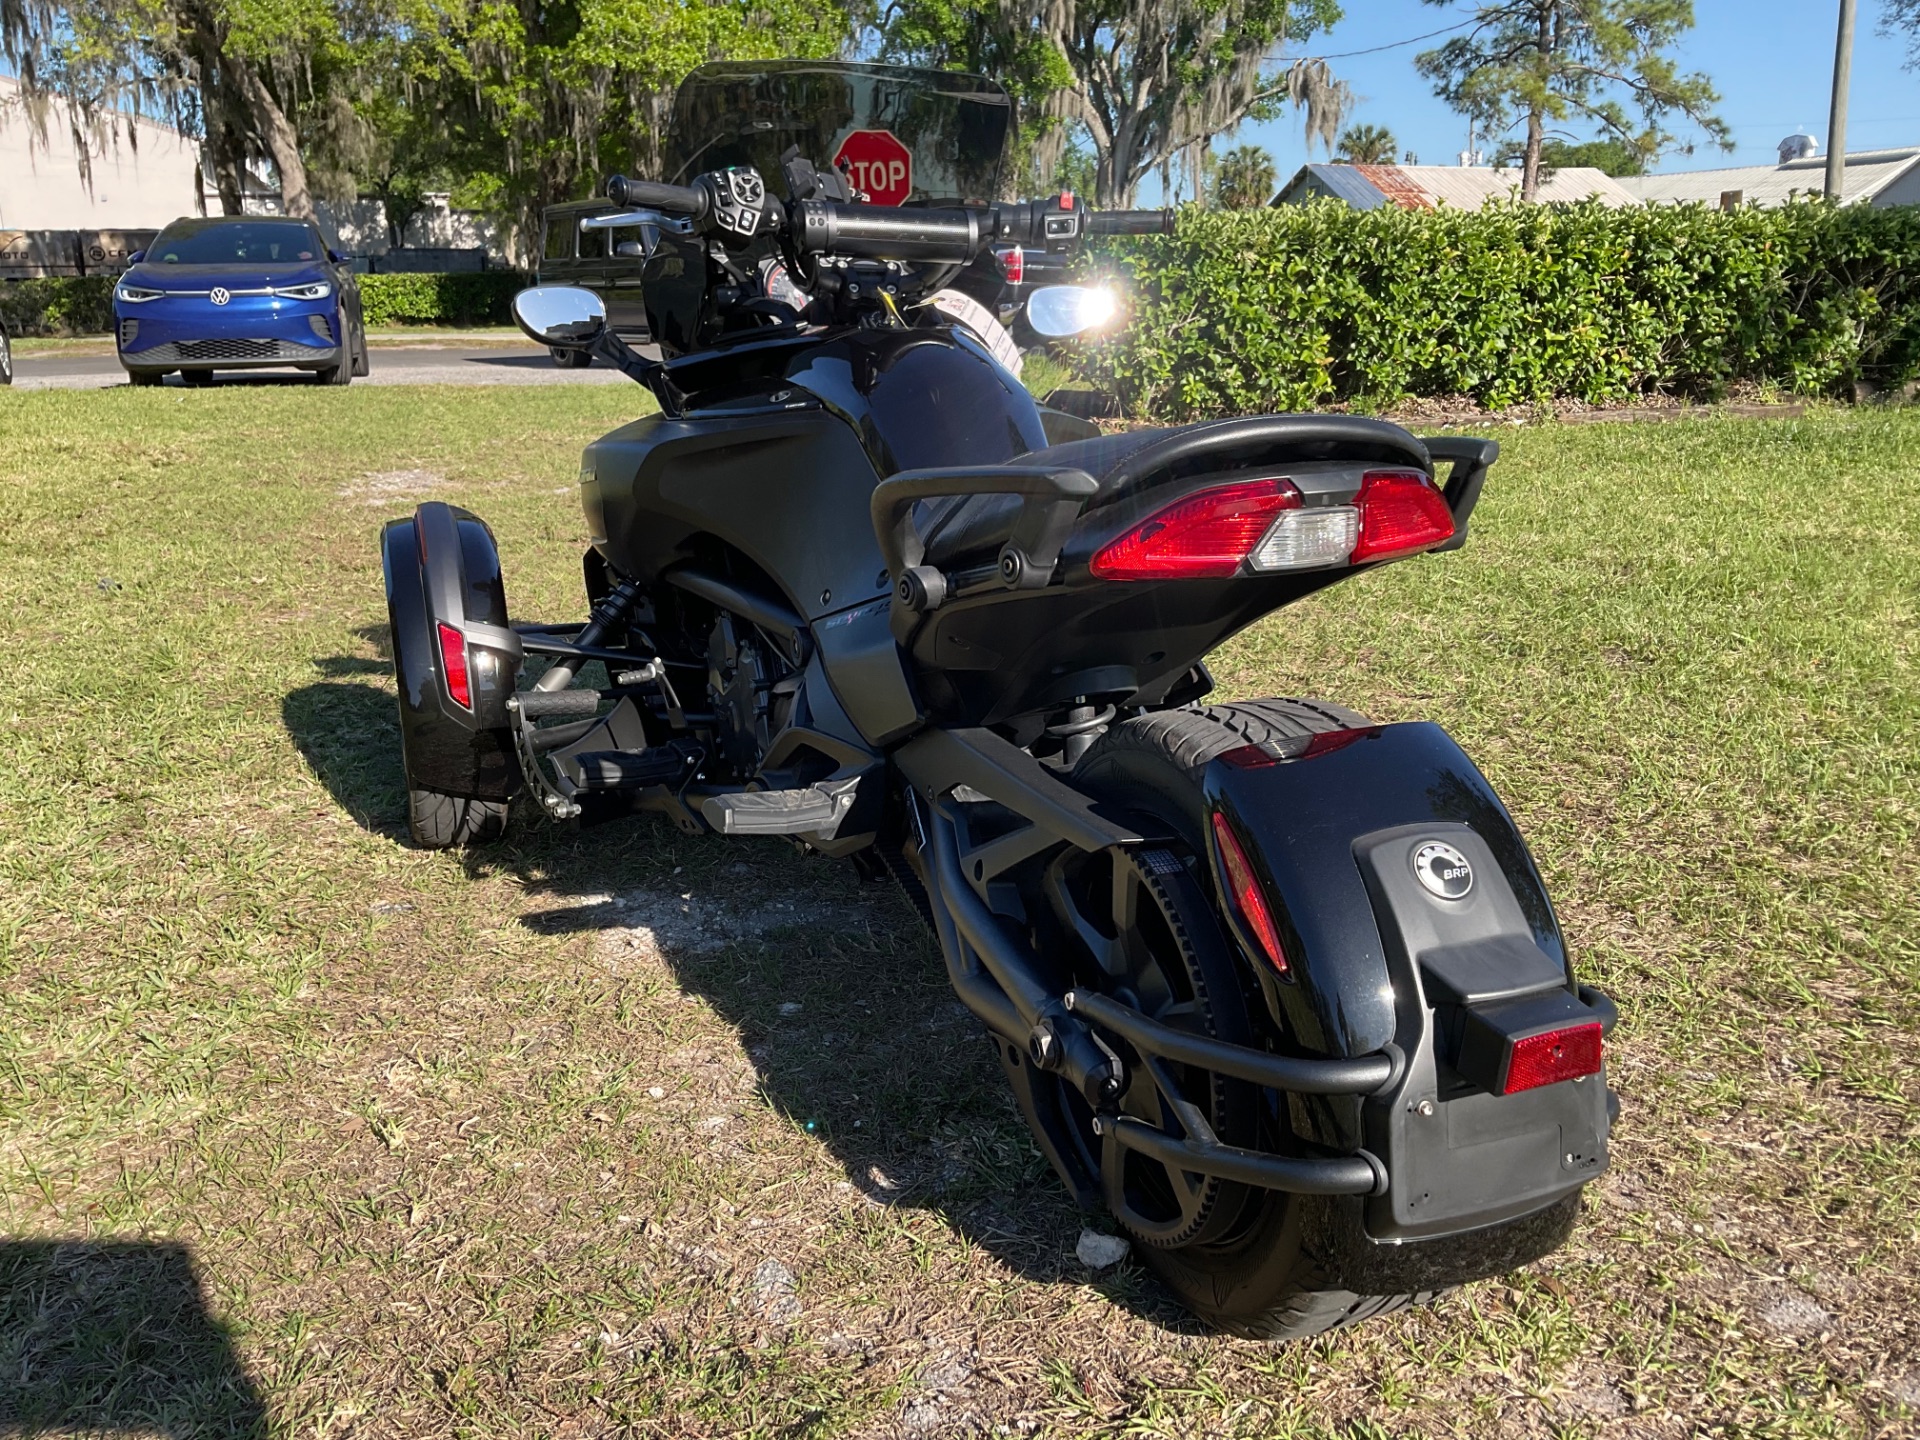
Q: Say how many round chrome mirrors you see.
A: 2